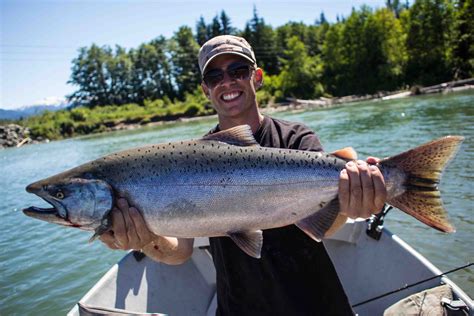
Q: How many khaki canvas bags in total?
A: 1